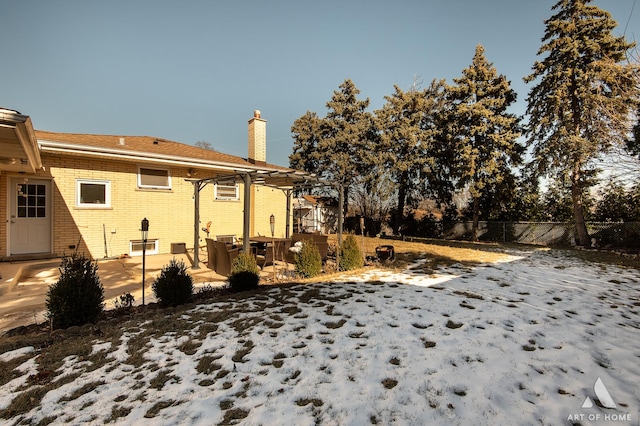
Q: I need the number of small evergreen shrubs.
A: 5